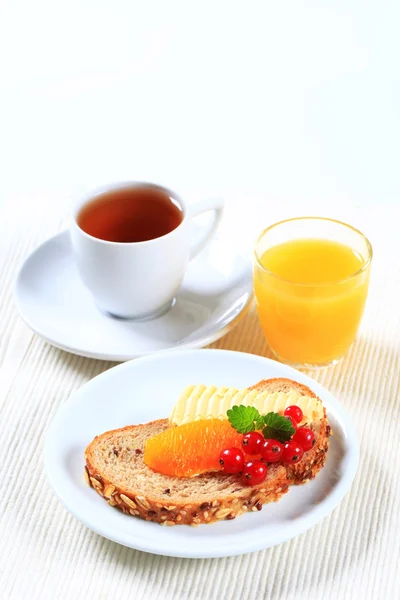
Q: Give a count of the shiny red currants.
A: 8